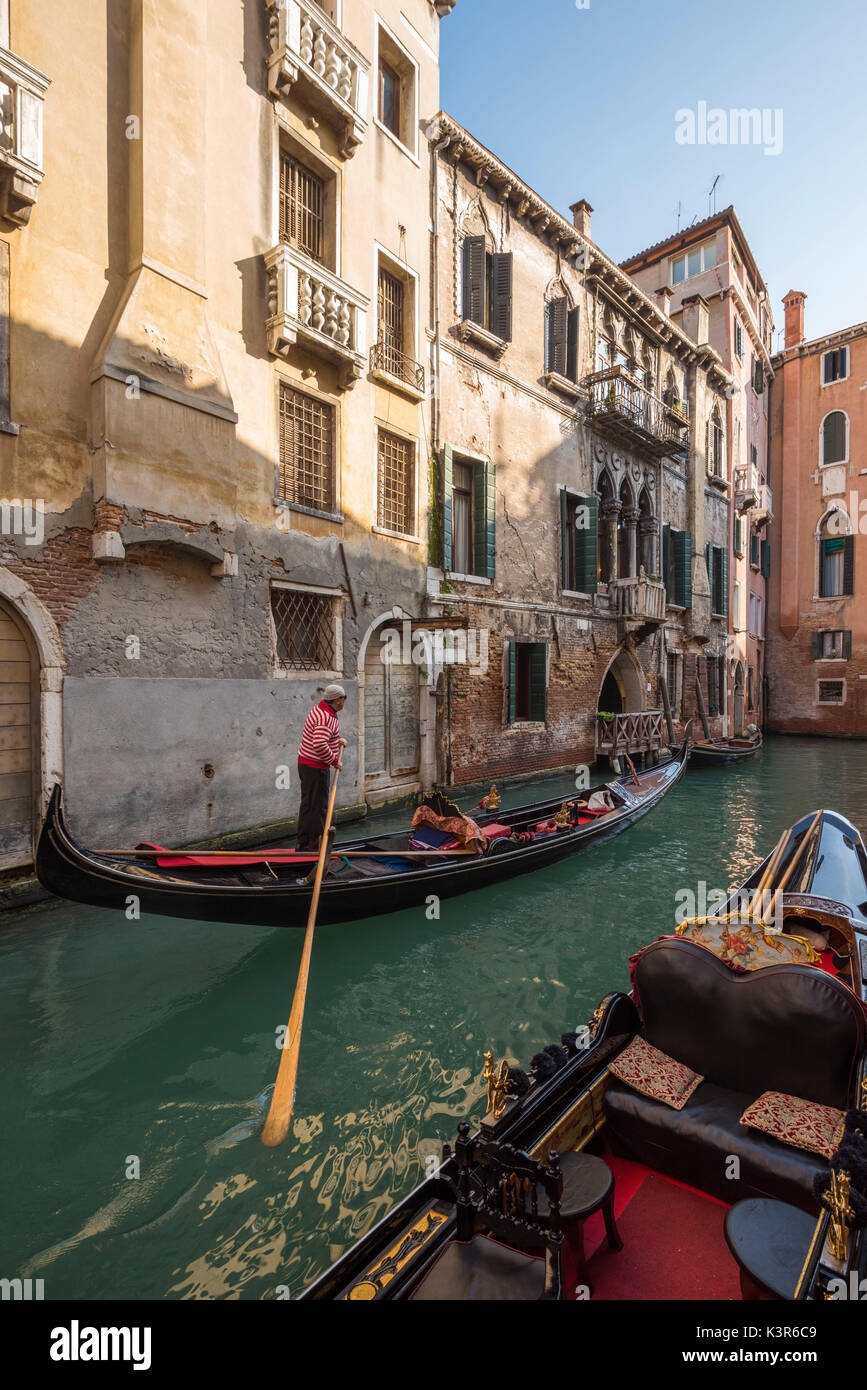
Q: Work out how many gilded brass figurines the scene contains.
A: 4